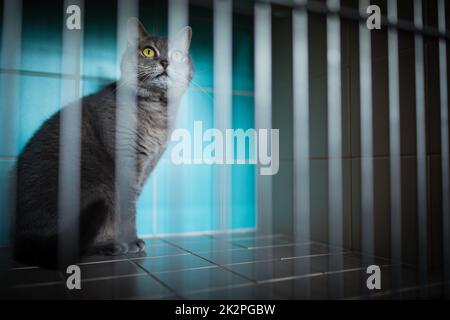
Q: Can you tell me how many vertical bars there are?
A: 12